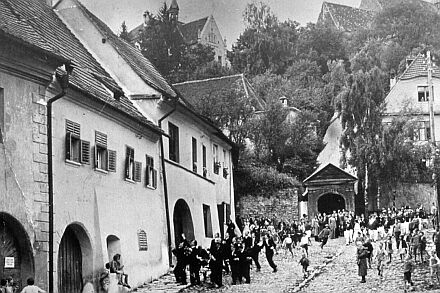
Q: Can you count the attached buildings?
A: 3